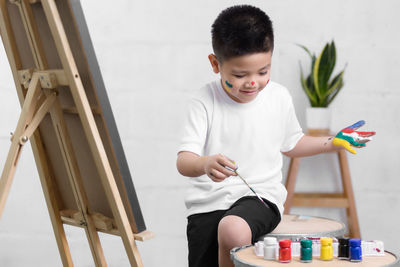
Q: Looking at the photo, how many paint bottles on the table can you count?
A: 6